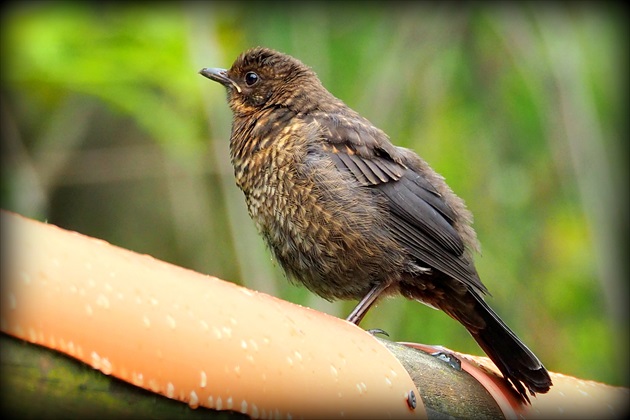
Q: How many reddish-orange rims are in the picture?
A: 1